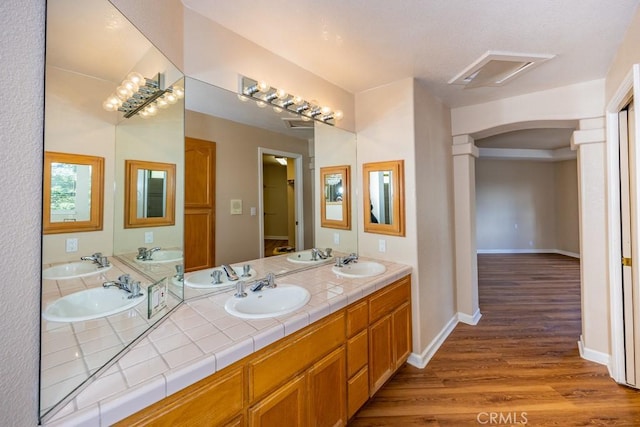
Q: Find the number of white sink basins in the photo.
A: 2